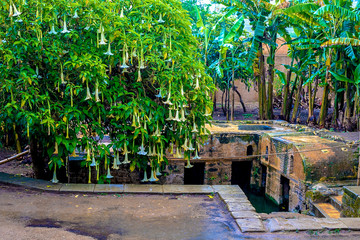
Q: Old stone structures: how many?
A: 1